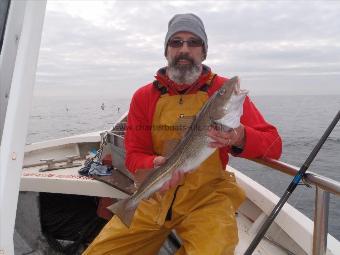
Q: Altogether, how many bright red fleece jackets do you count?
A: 1